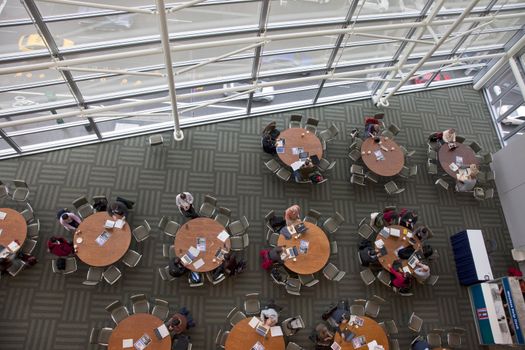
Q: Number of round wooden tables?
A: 11